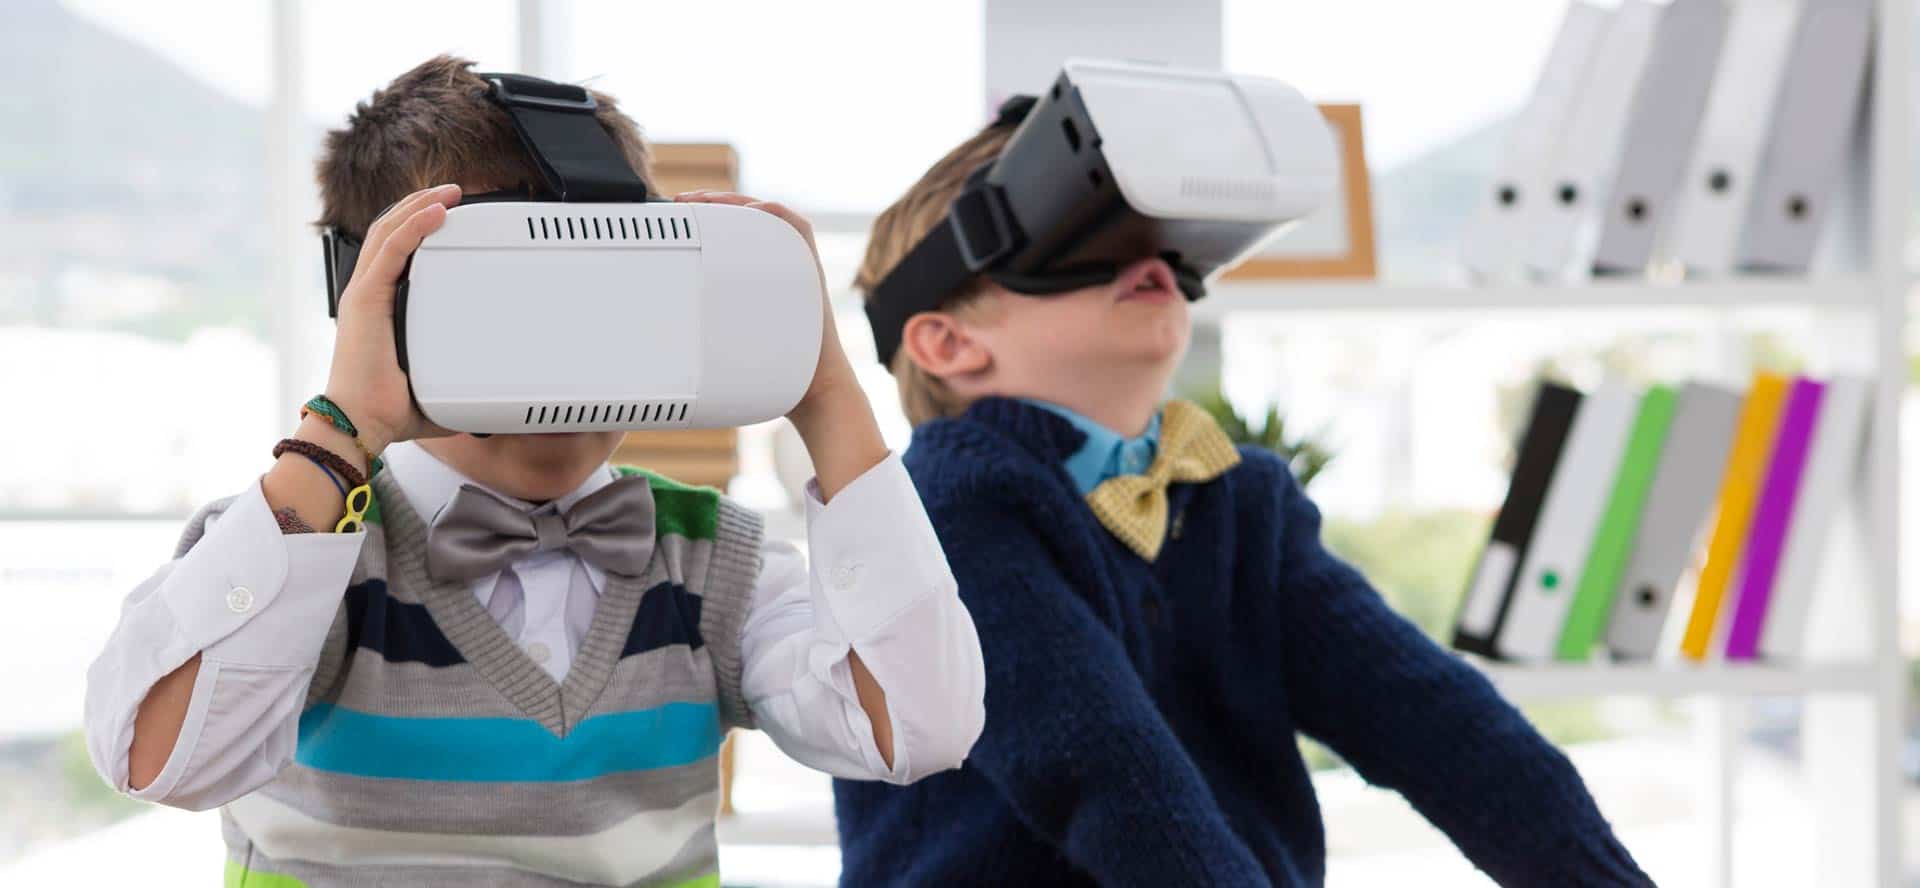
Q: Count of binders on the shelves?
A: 12